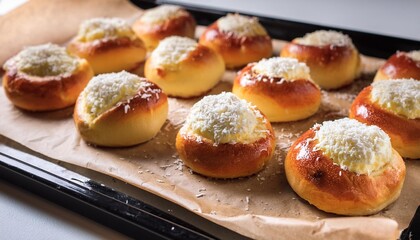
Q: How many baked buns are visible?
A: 12